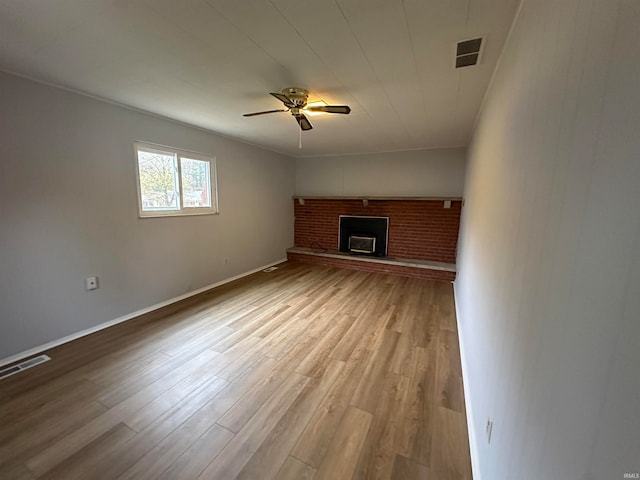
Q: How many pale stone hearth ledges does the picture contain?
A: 1